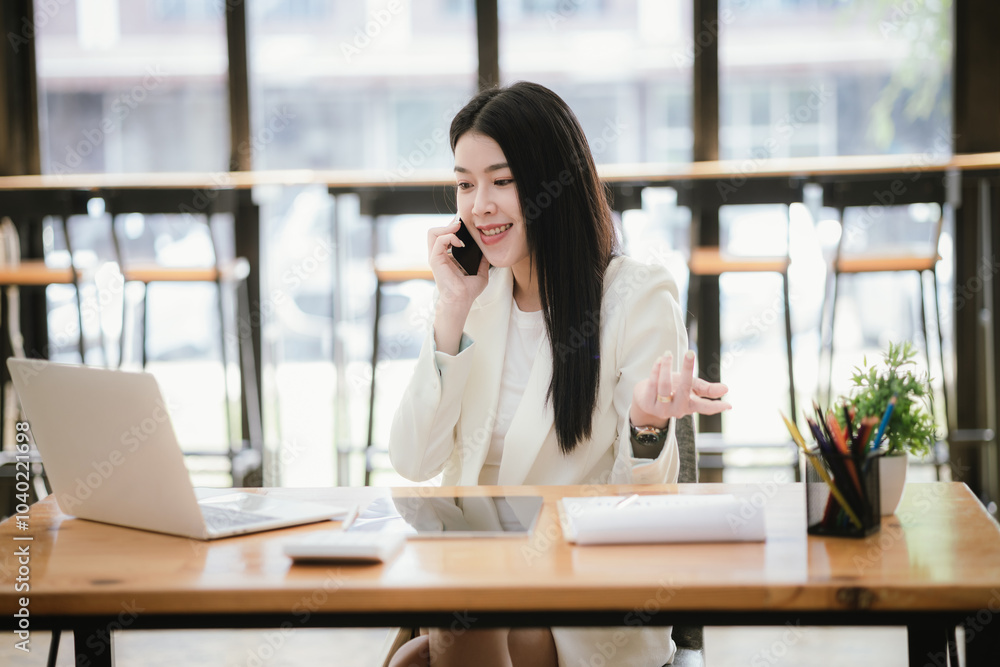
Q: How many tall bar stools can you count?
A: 5